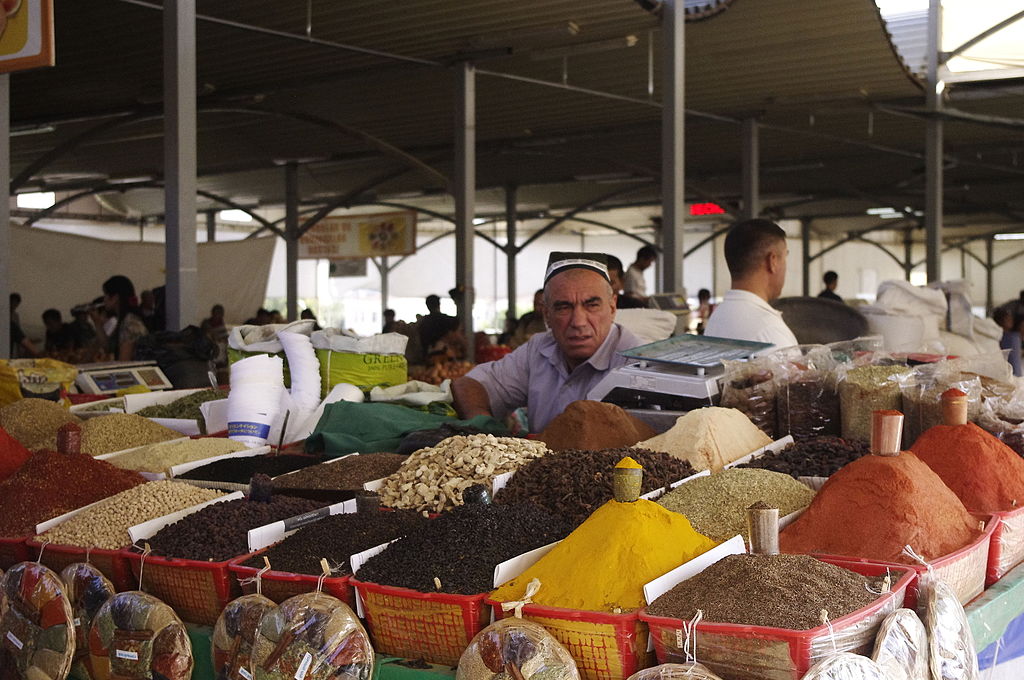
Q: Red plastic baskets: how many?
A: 9